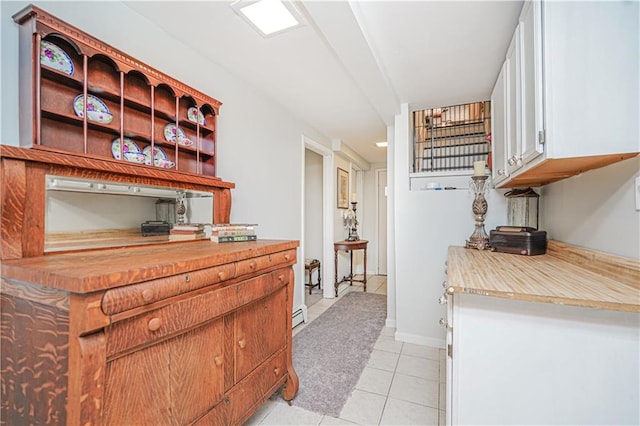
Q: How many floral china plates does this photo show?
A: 6